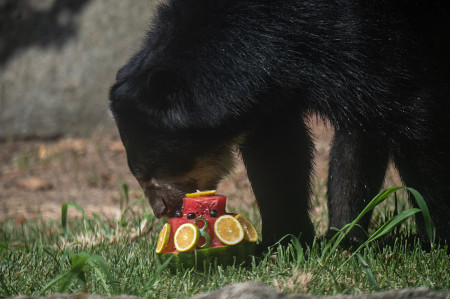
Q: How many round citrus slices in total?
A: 5